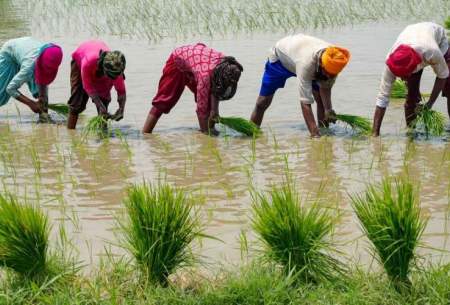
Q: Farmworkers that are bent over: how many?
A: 5